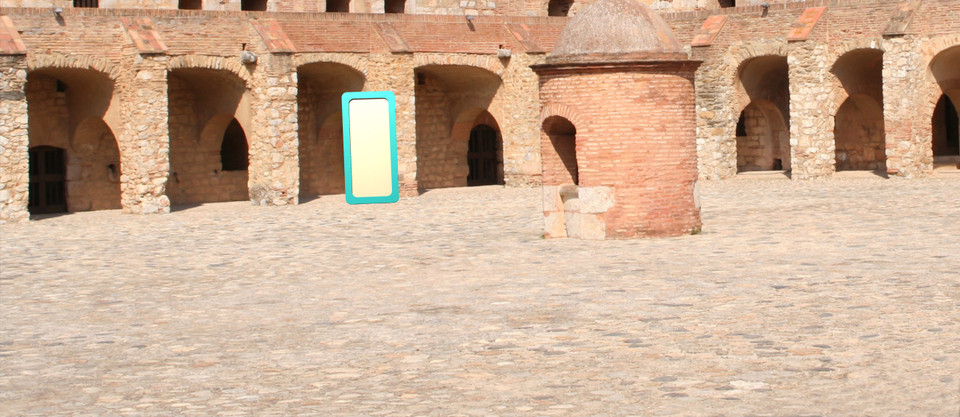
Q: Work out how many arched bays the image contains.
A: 7